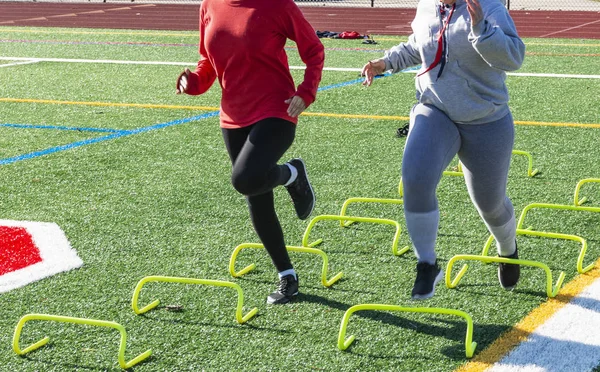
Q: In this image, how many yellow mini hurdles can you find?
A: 12